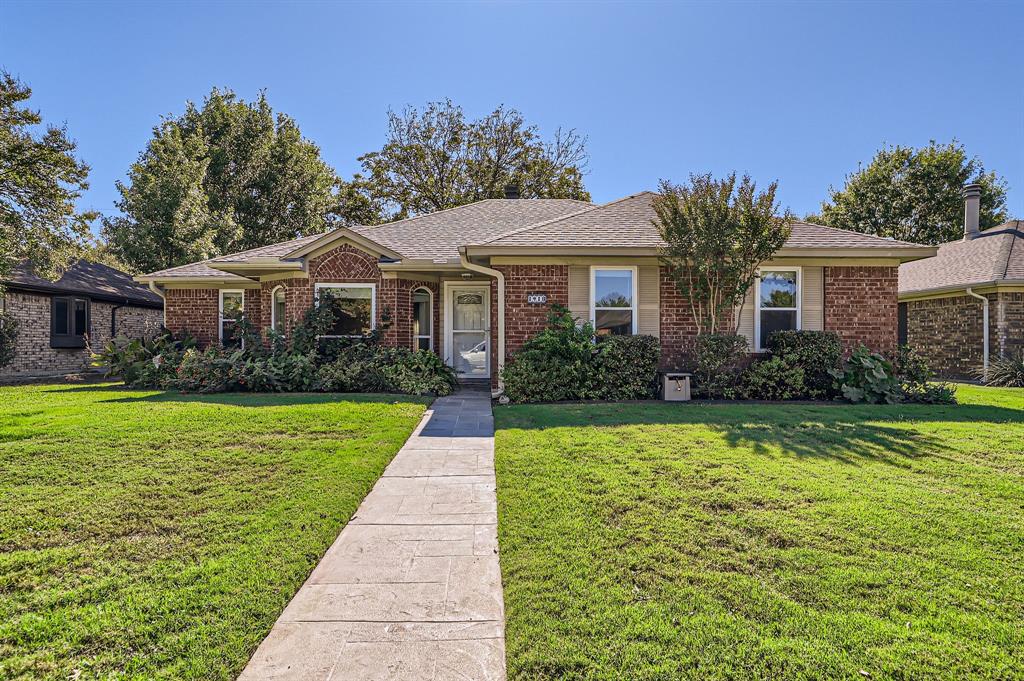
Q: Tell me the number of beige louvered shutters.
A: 4